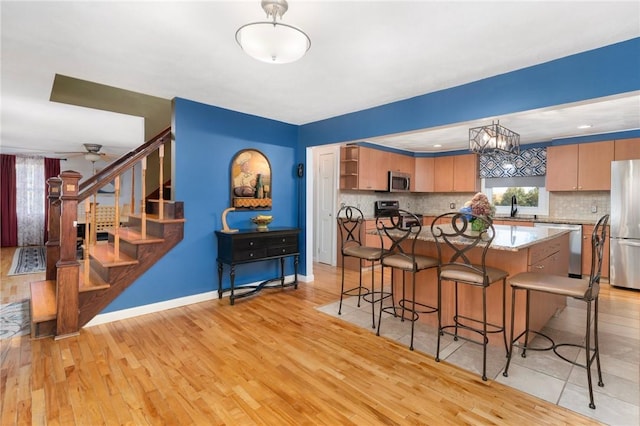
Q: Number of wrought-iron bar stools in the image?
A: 4